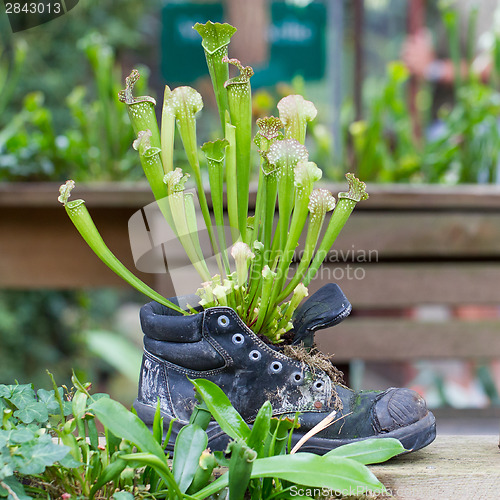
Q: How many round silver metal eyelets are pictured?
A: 6